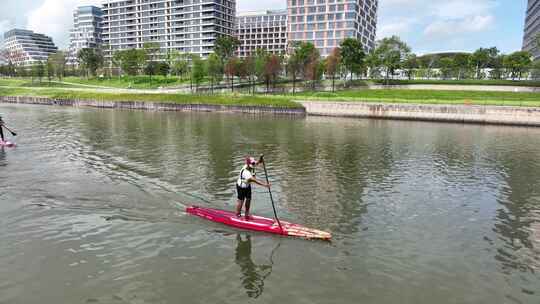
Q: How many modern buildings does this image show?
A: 6